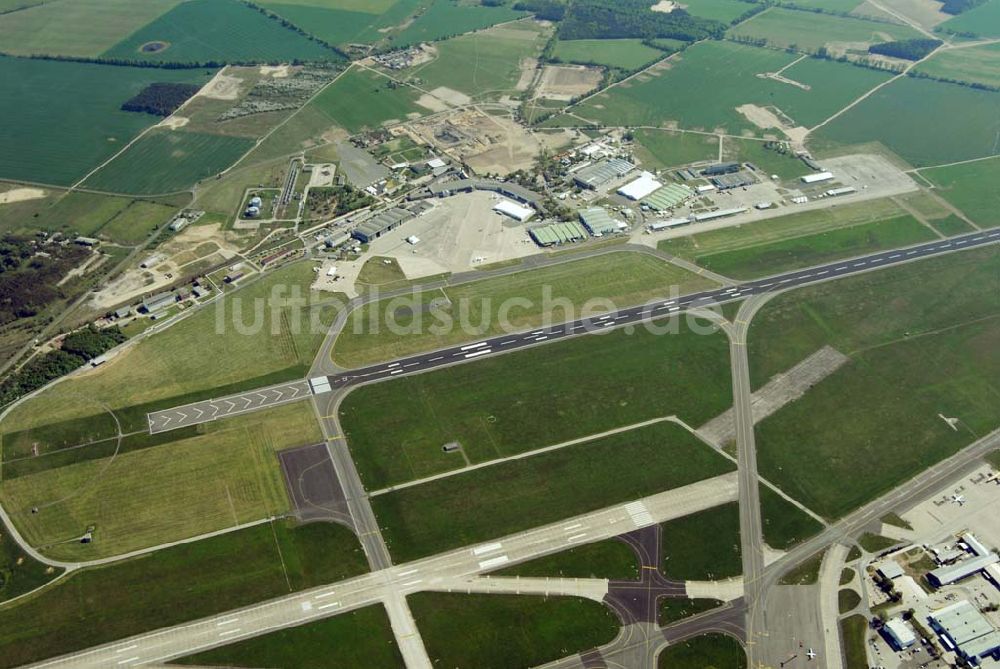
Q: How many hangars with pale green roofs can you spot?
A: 3